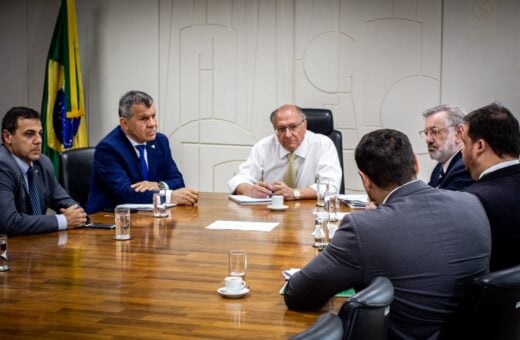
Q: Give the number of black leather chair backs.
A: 5